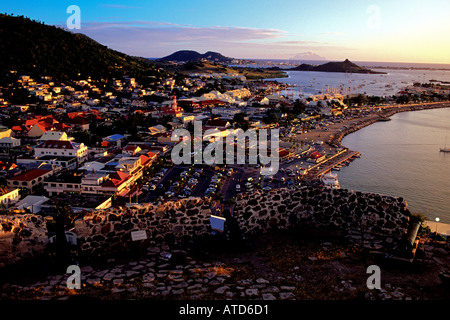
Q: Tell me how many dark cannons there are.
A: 3